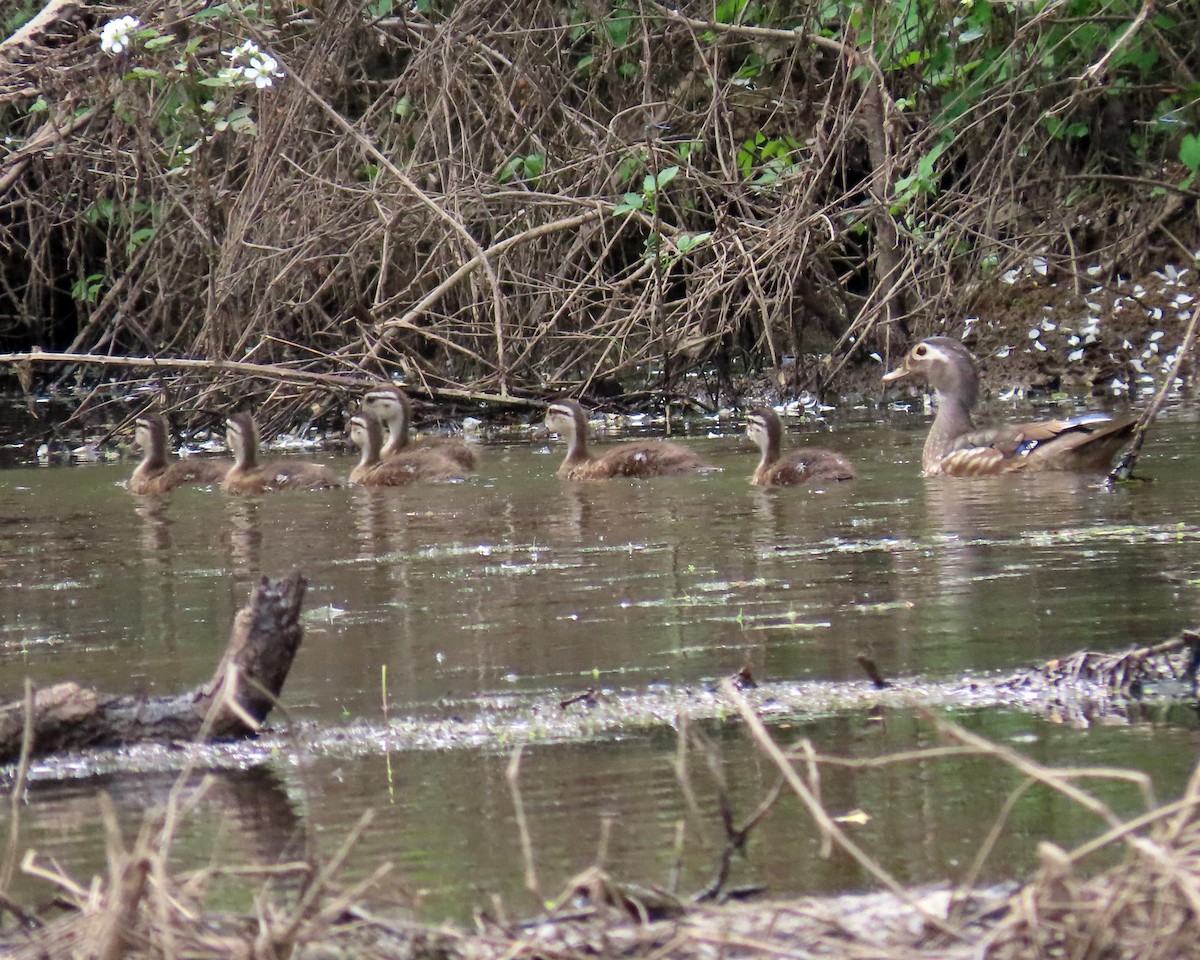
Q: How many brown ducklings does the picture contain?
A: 6